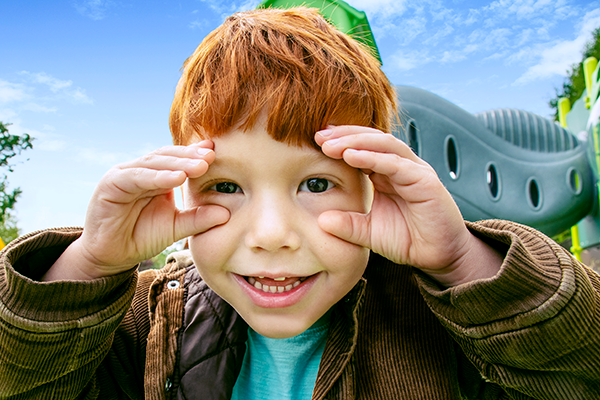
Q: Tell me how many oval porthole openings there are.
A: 5